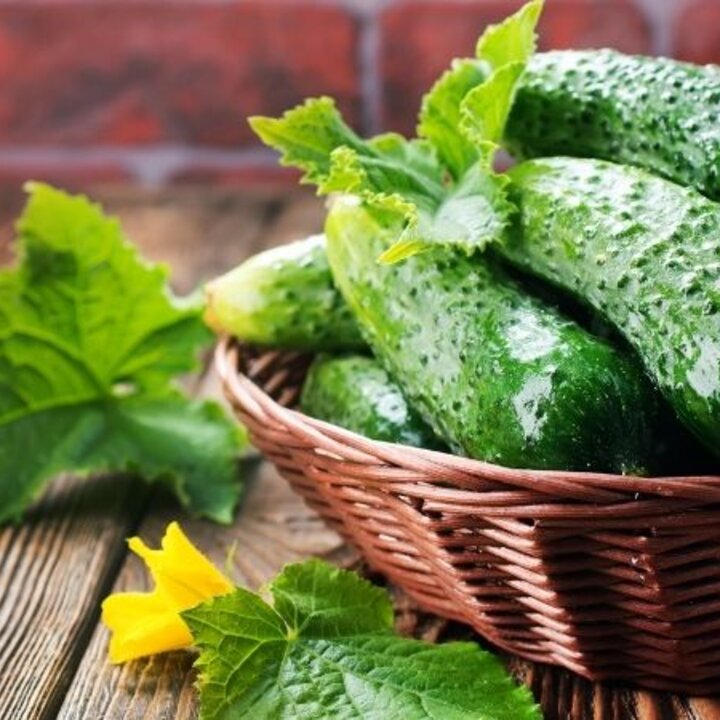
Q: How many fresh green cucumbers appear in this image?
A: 5